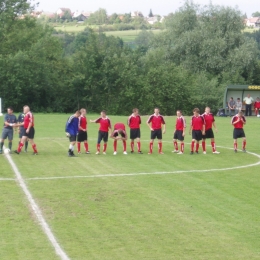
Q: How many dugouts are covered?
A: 1